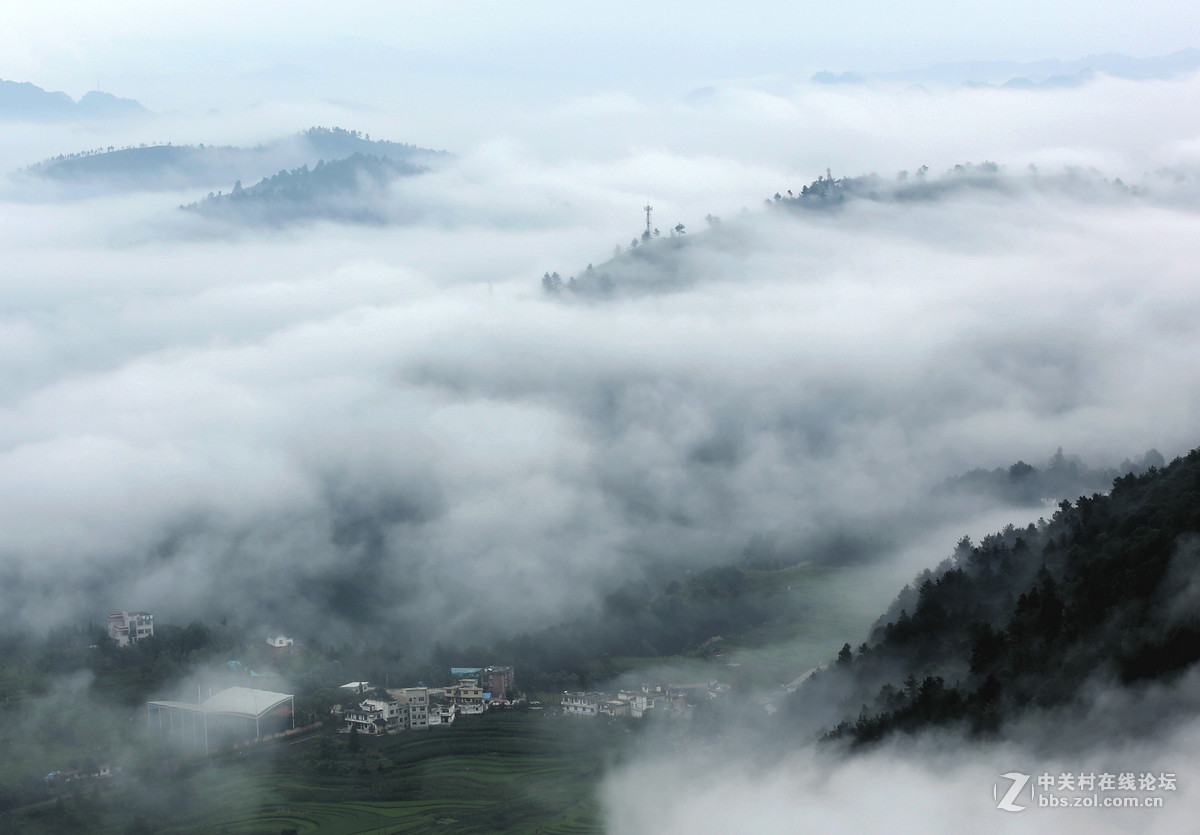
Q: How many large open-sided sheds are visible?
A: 1